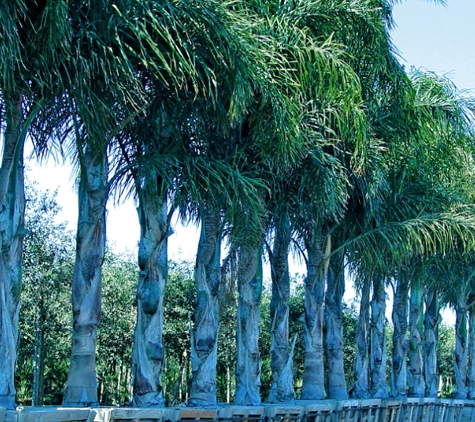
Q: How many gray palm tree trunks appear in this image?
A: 15